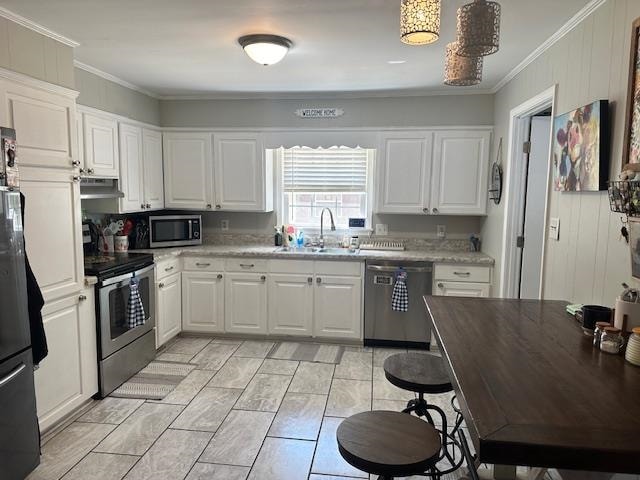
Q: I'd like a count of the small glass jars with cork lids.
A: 2